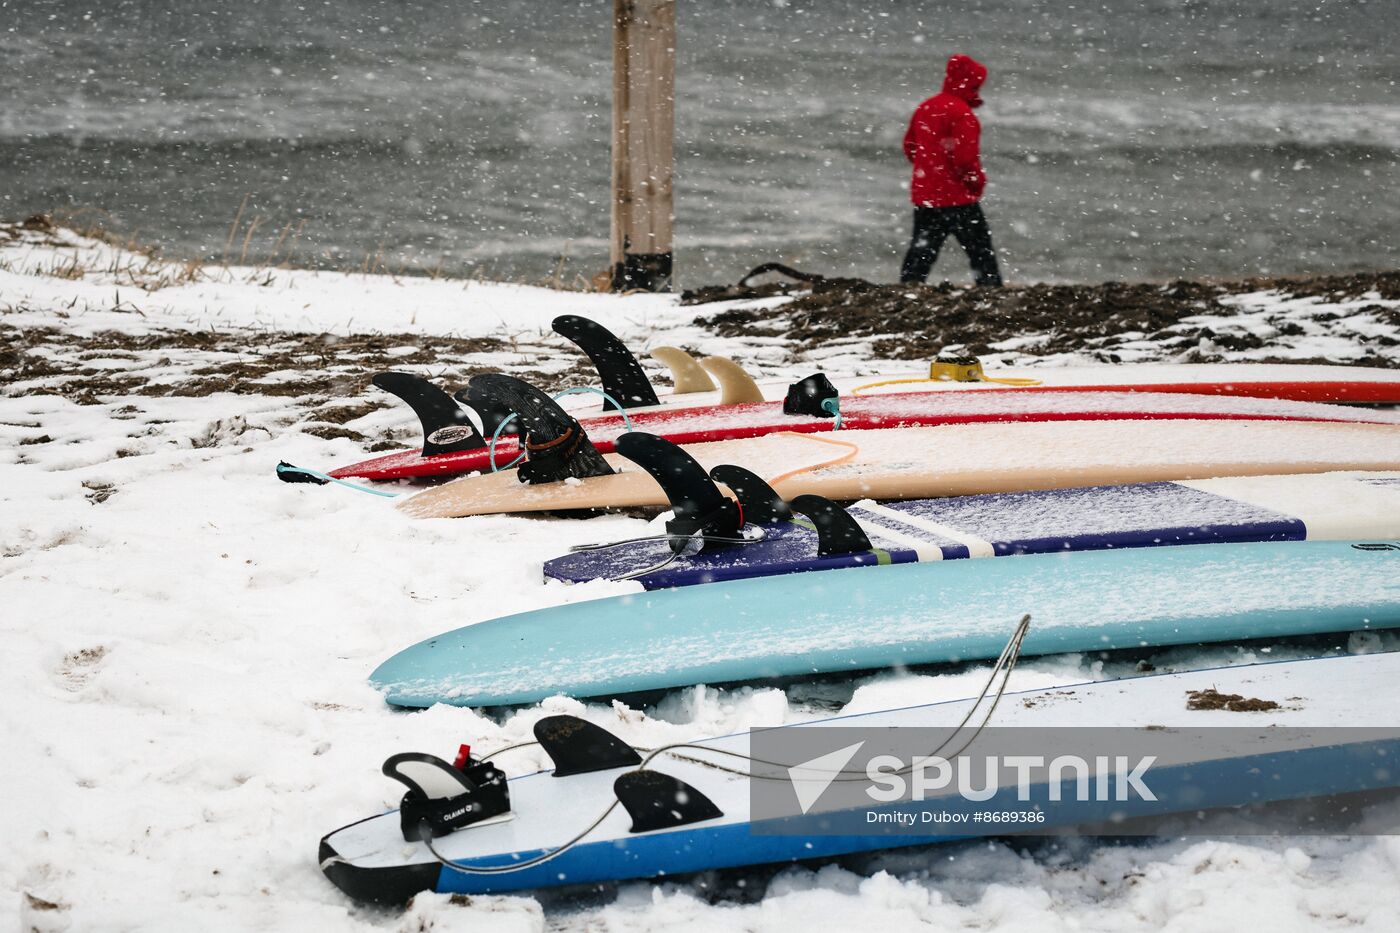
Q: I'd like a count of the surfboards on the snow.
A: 6